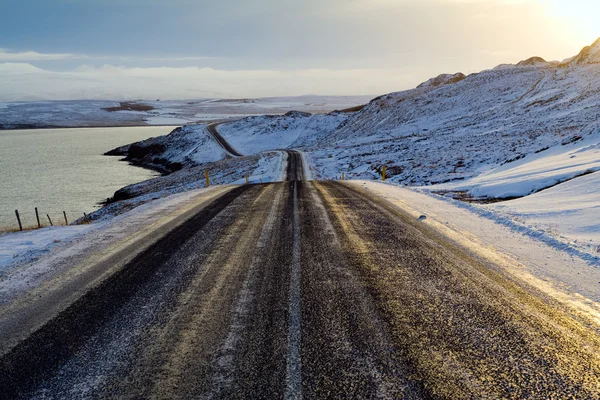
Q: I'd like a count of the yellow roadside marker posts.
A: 4